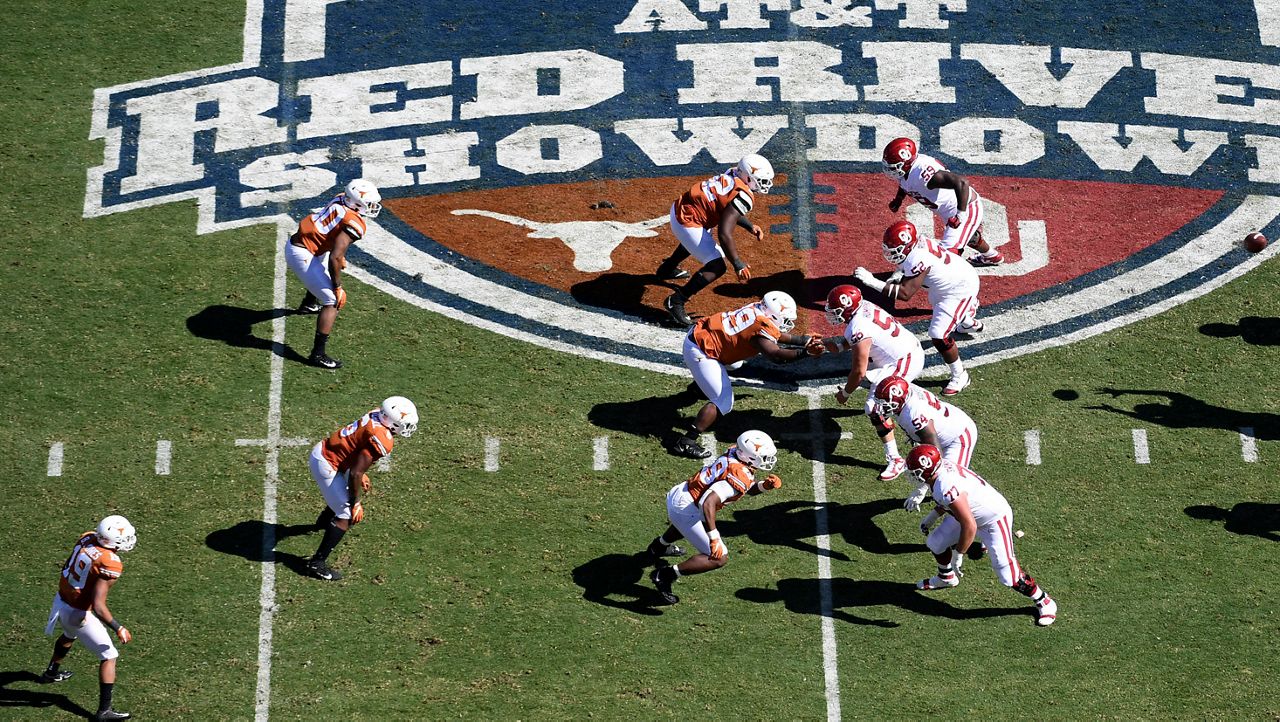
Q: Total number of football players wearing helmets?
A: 11